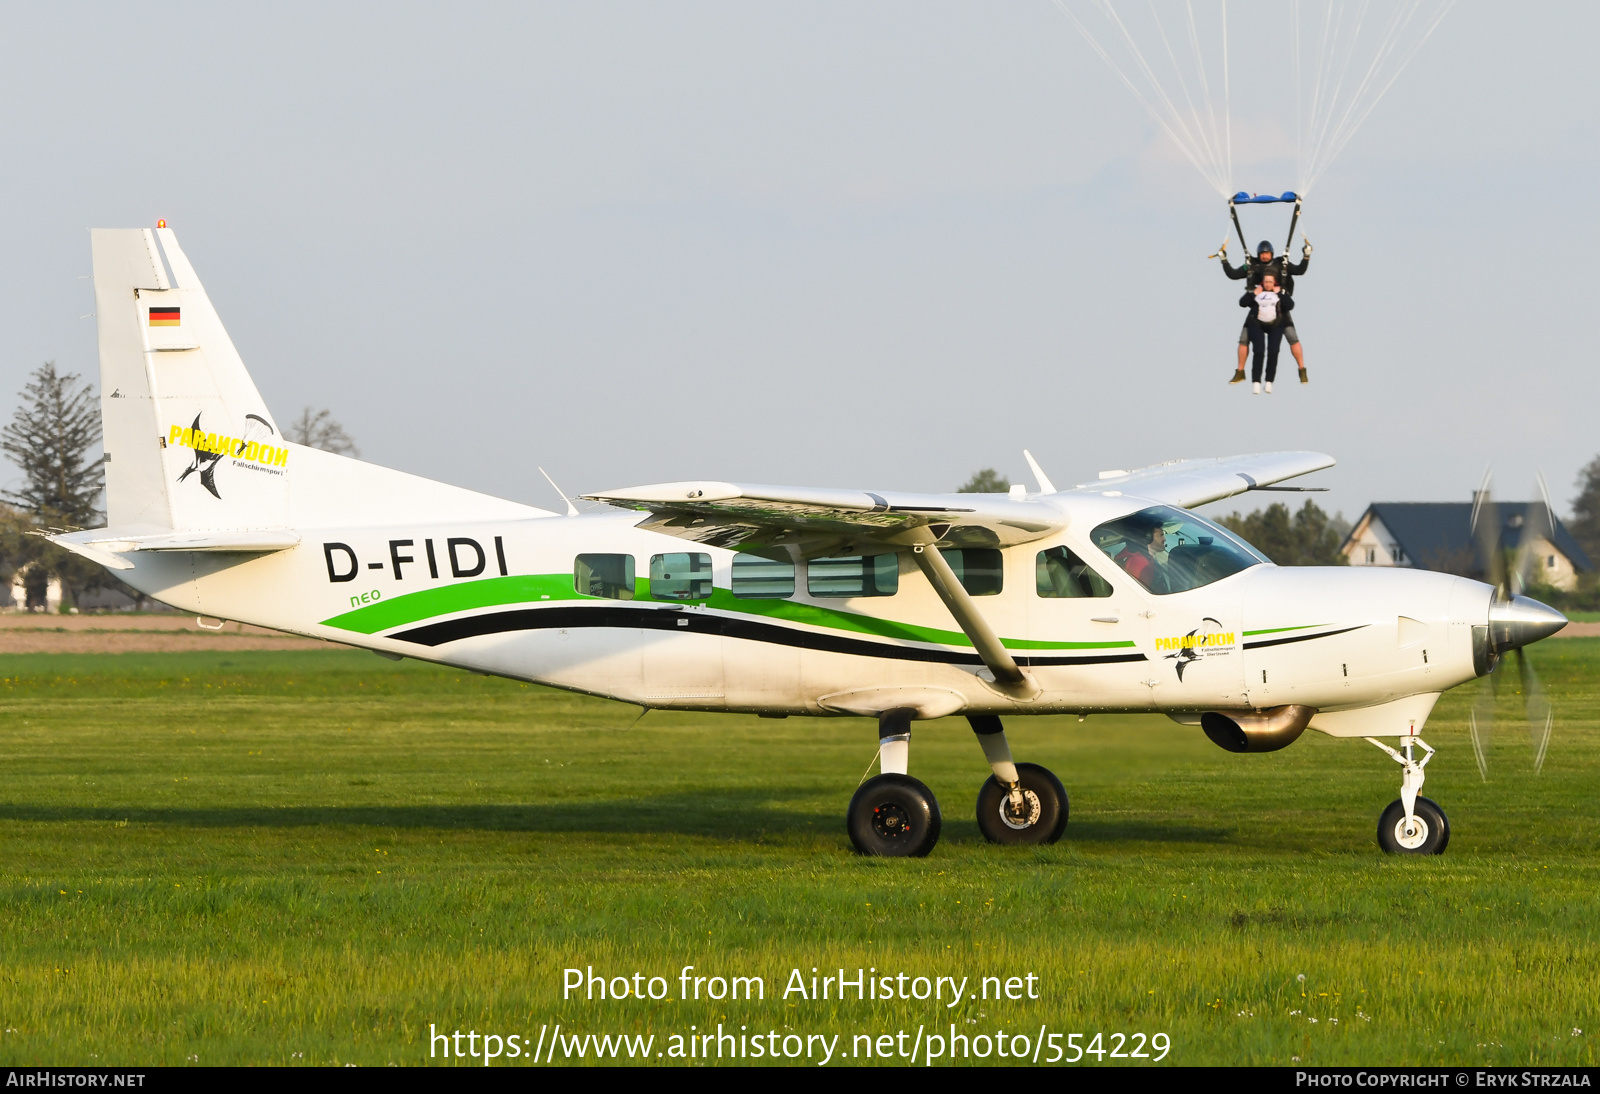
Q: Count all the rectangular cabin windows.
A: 5